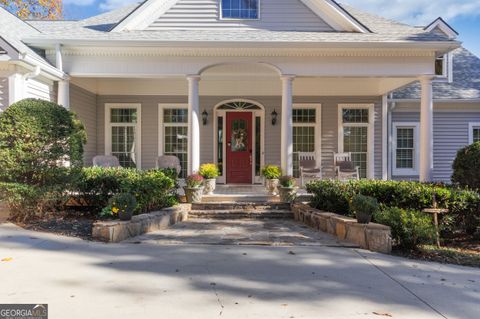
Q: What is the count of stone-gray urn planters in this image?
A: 4